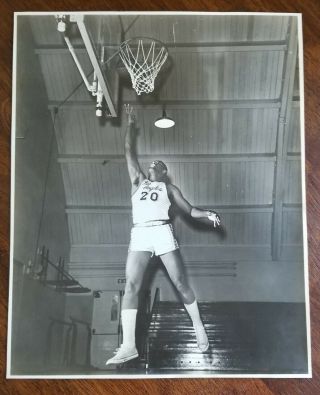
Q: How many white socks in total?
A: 2